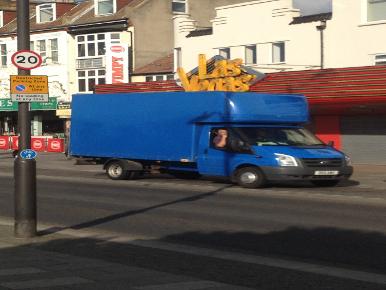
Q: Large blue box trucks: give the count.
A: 1